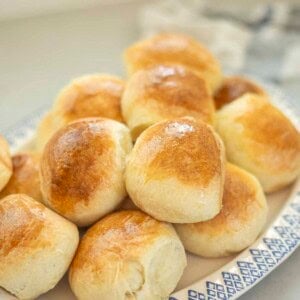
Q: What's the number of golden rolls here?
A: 13